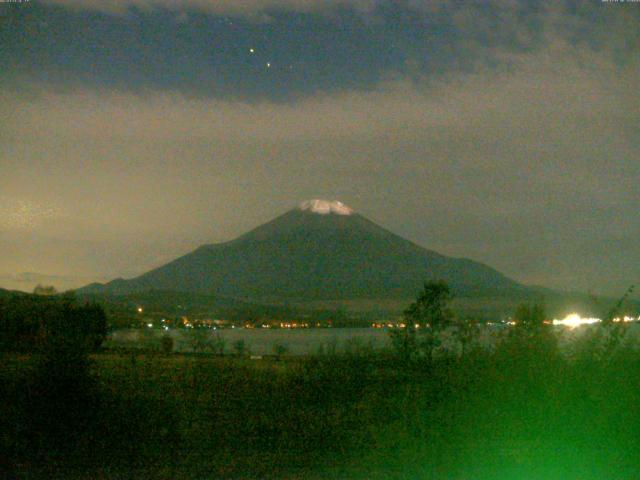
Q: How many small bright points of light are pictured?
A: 2